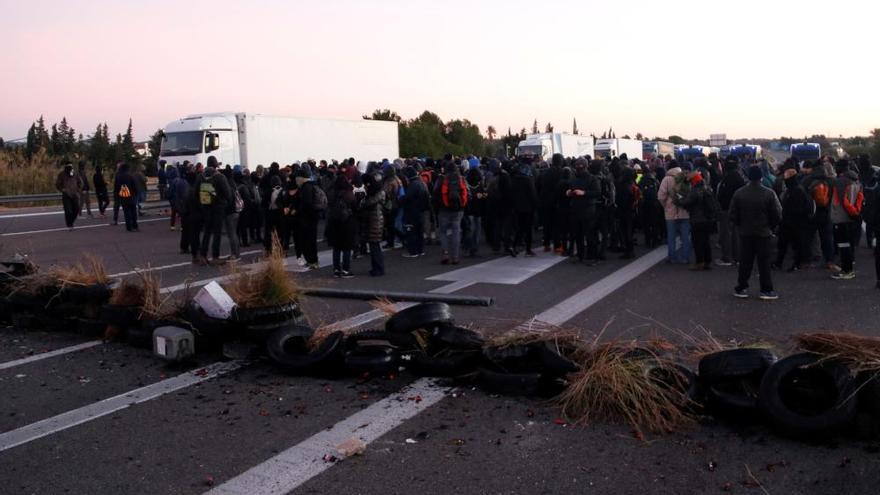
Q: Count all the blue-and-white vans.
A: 3